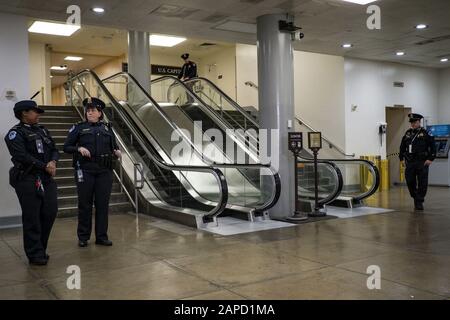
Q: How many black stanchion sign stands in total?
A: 2